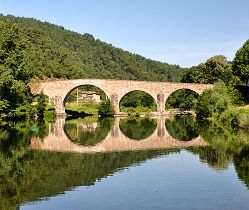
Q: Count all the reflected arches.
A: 3